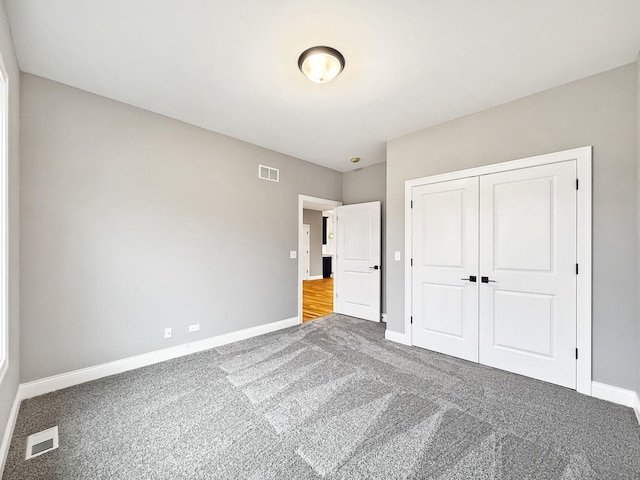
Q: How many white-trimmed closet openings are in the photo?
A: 1